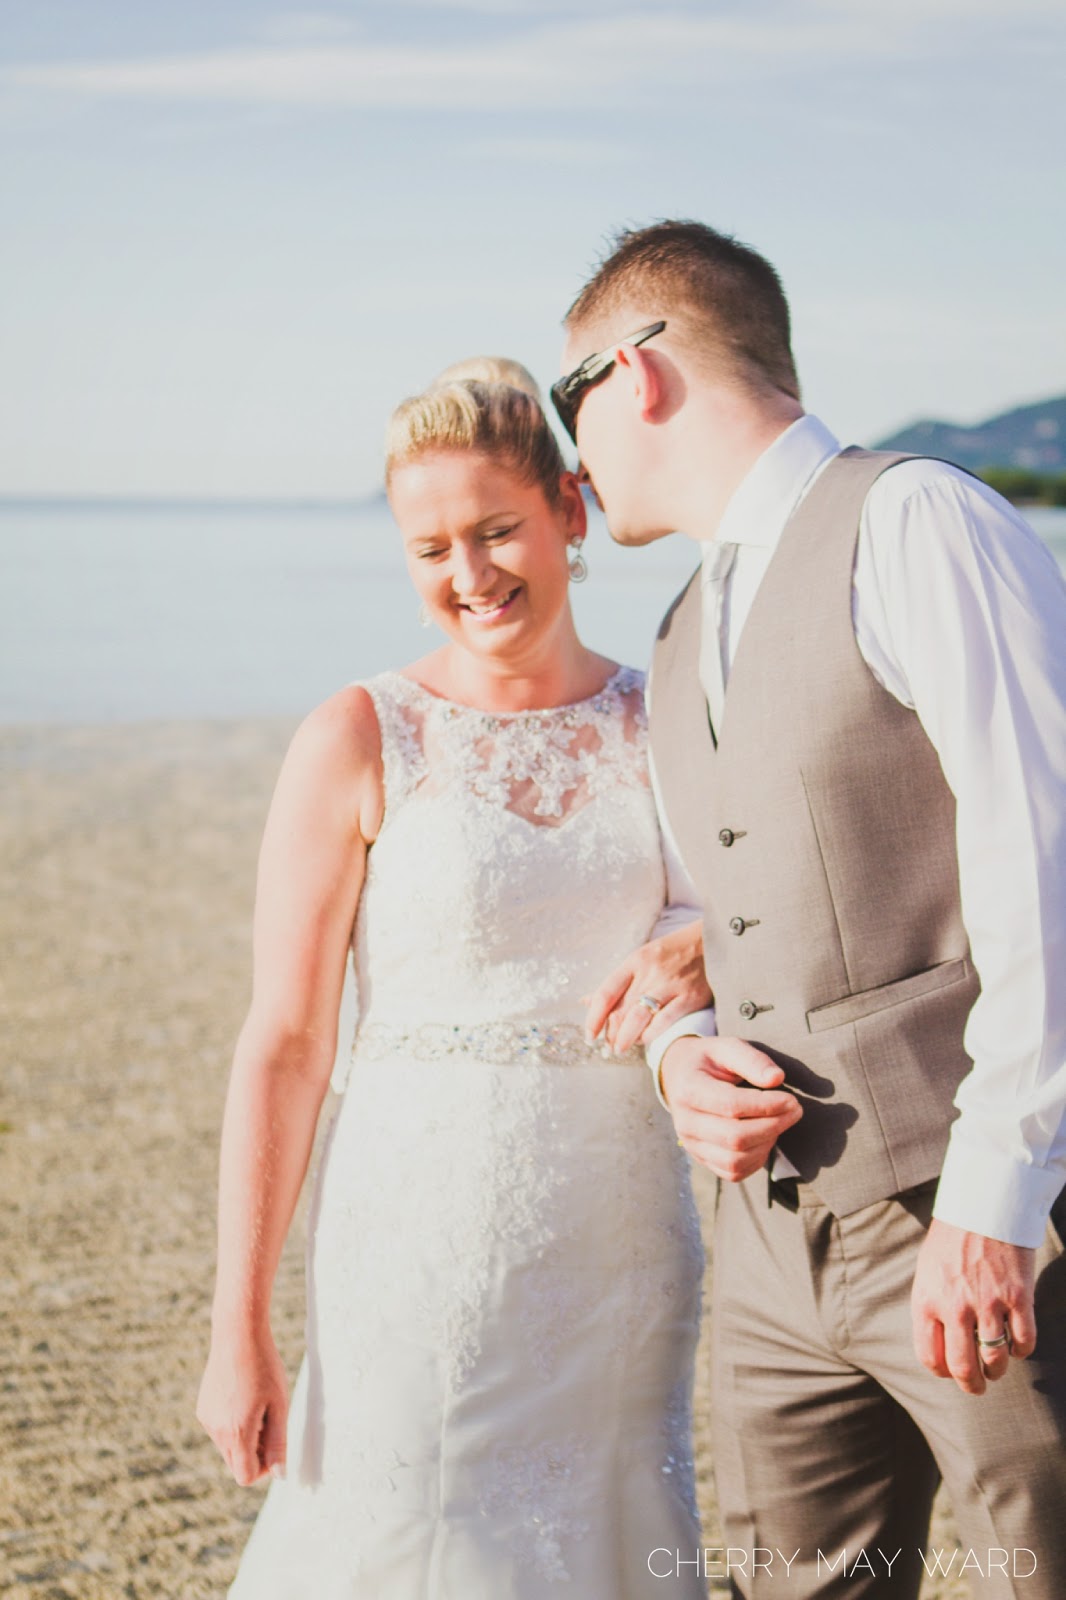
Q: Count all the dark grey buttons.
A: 3